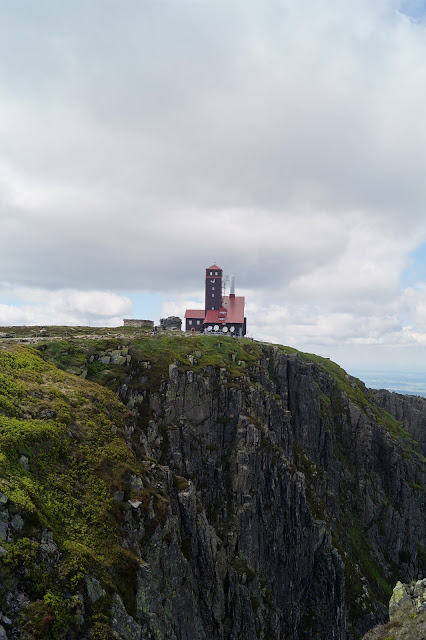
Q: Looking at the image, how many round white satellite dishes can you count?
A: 4